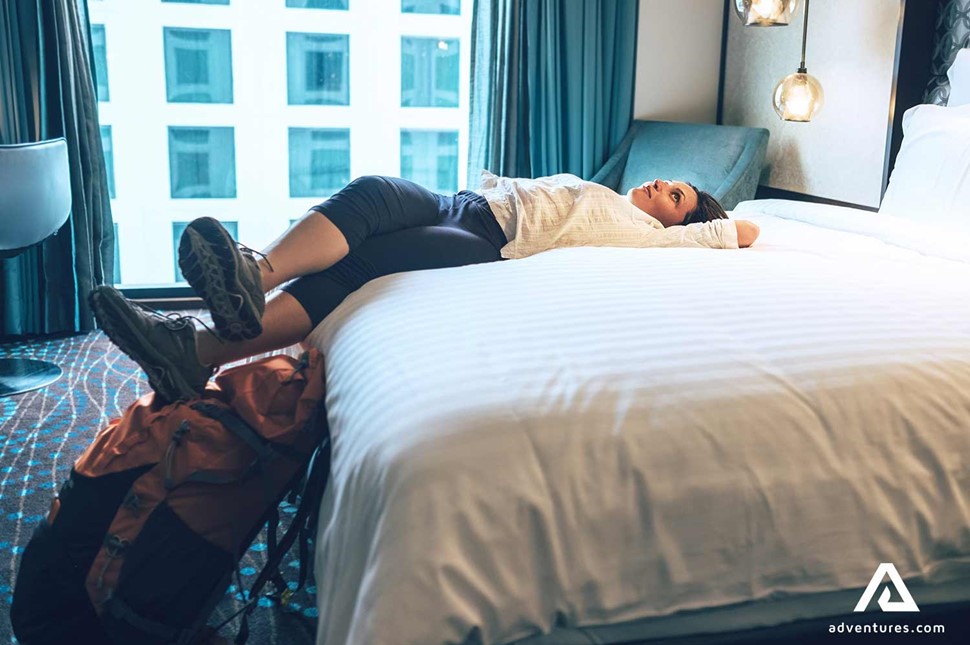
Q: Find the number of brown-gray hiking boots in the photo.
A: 2